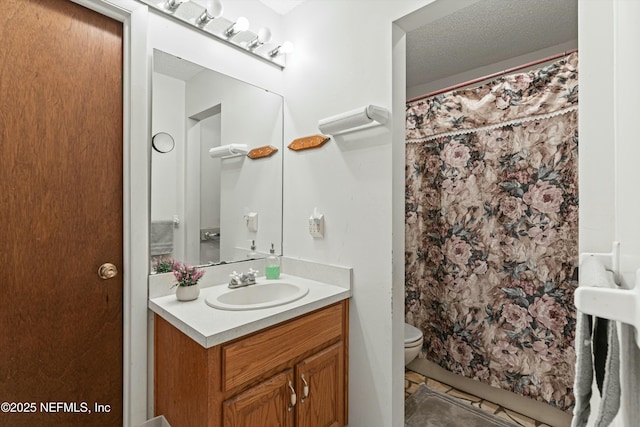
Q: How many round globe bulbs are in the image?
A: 5